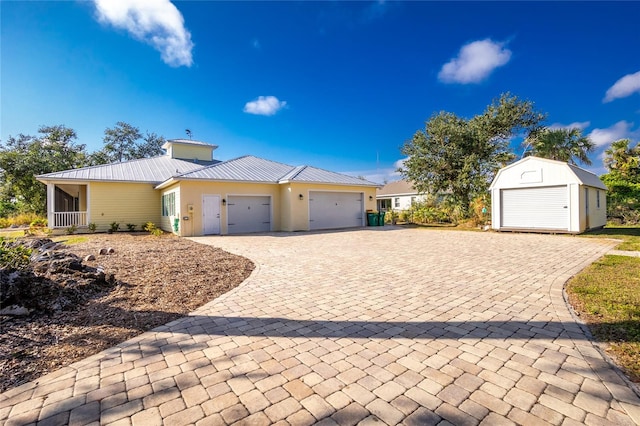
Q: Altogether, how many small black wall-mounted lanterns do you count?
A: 3